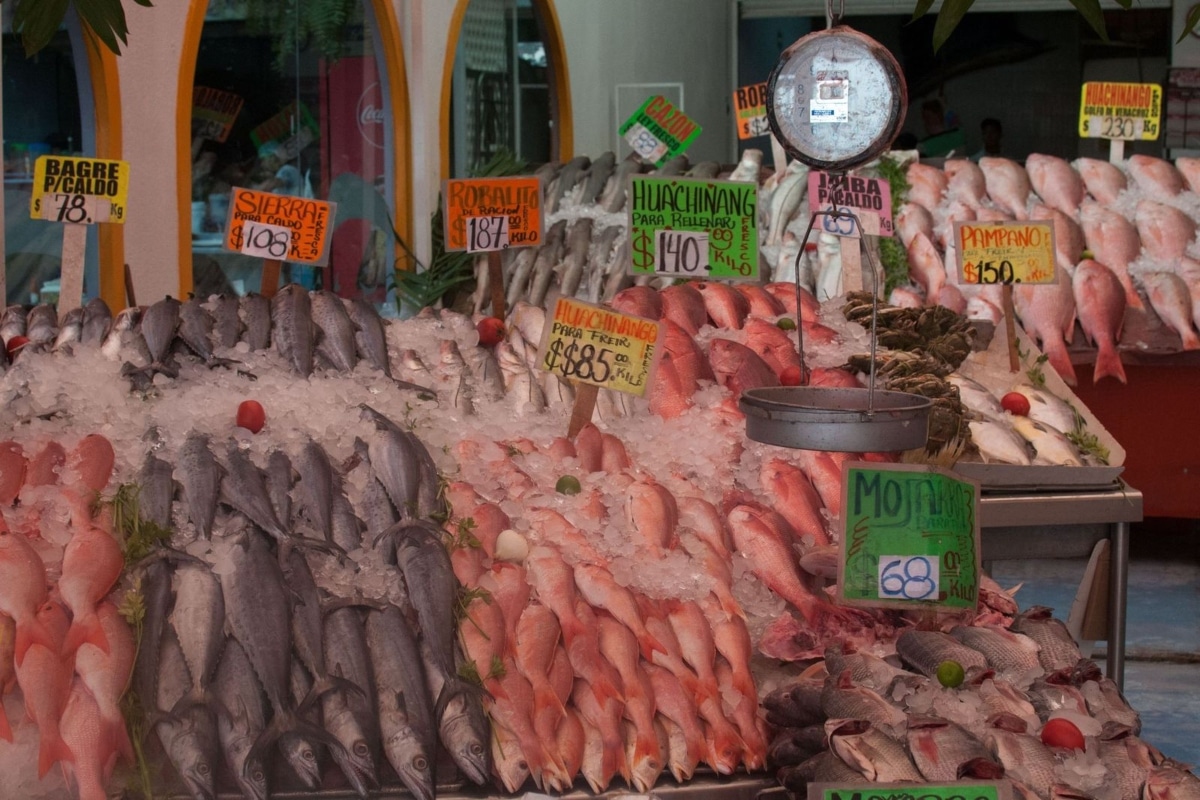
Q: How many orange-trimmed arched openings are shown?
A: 3